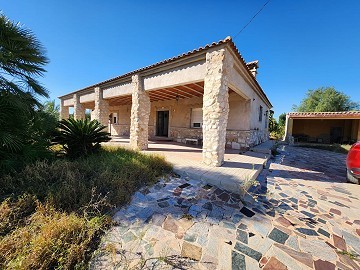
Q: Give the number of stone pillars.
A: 5